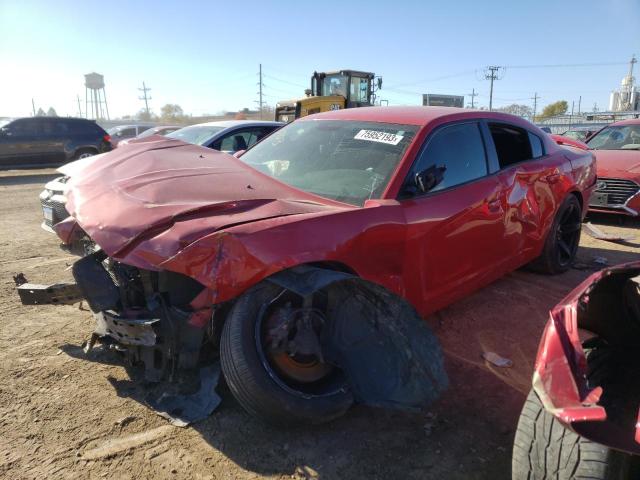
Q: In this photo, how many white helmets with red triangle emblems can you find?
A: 0